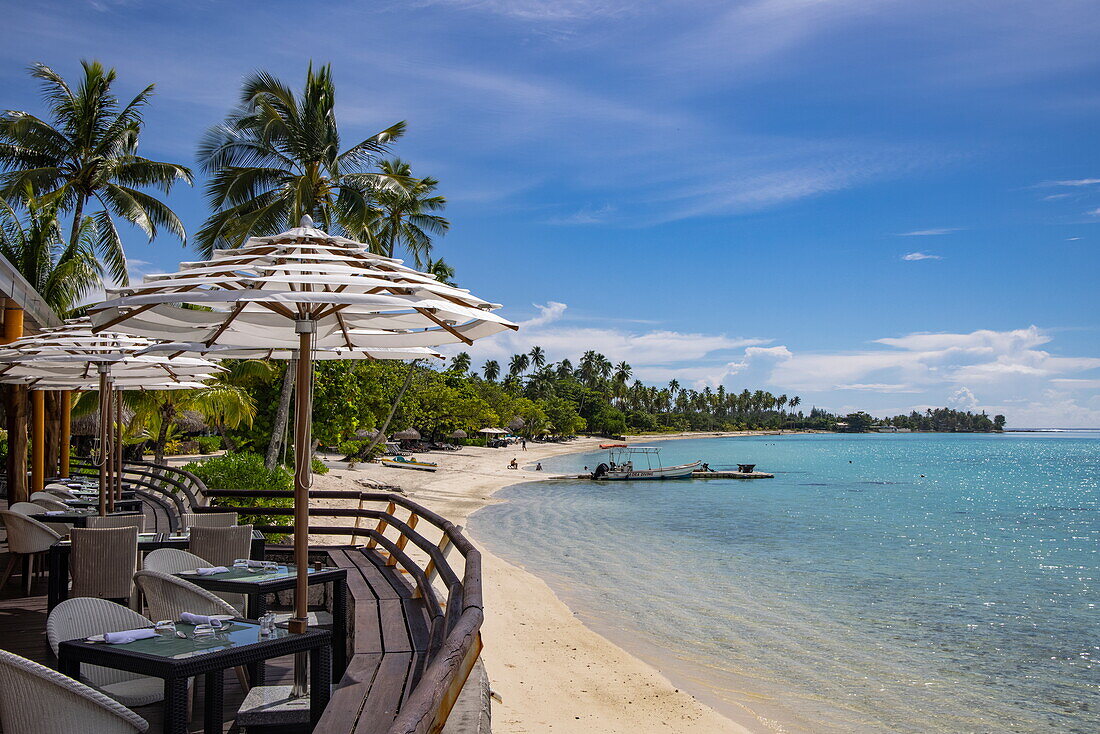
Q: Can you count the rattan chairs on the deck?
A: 14